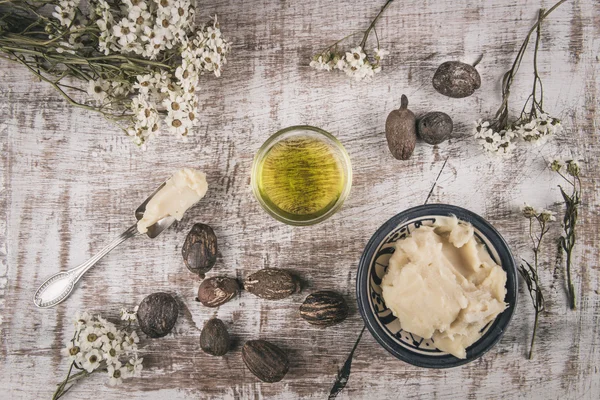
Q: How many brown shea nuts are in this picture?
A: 10